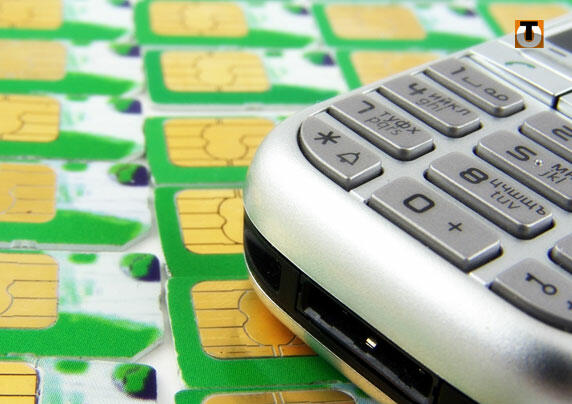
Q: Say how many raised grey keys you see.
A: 10